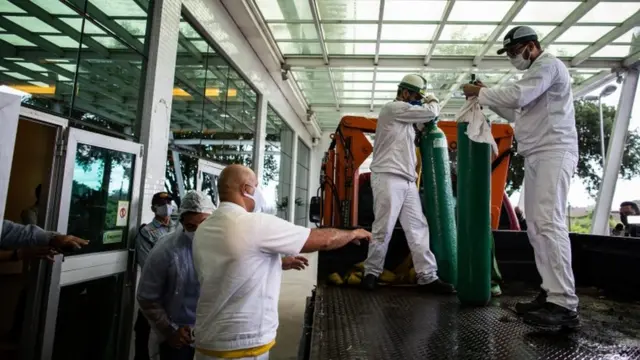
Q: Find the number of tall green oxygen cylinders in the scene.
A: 2